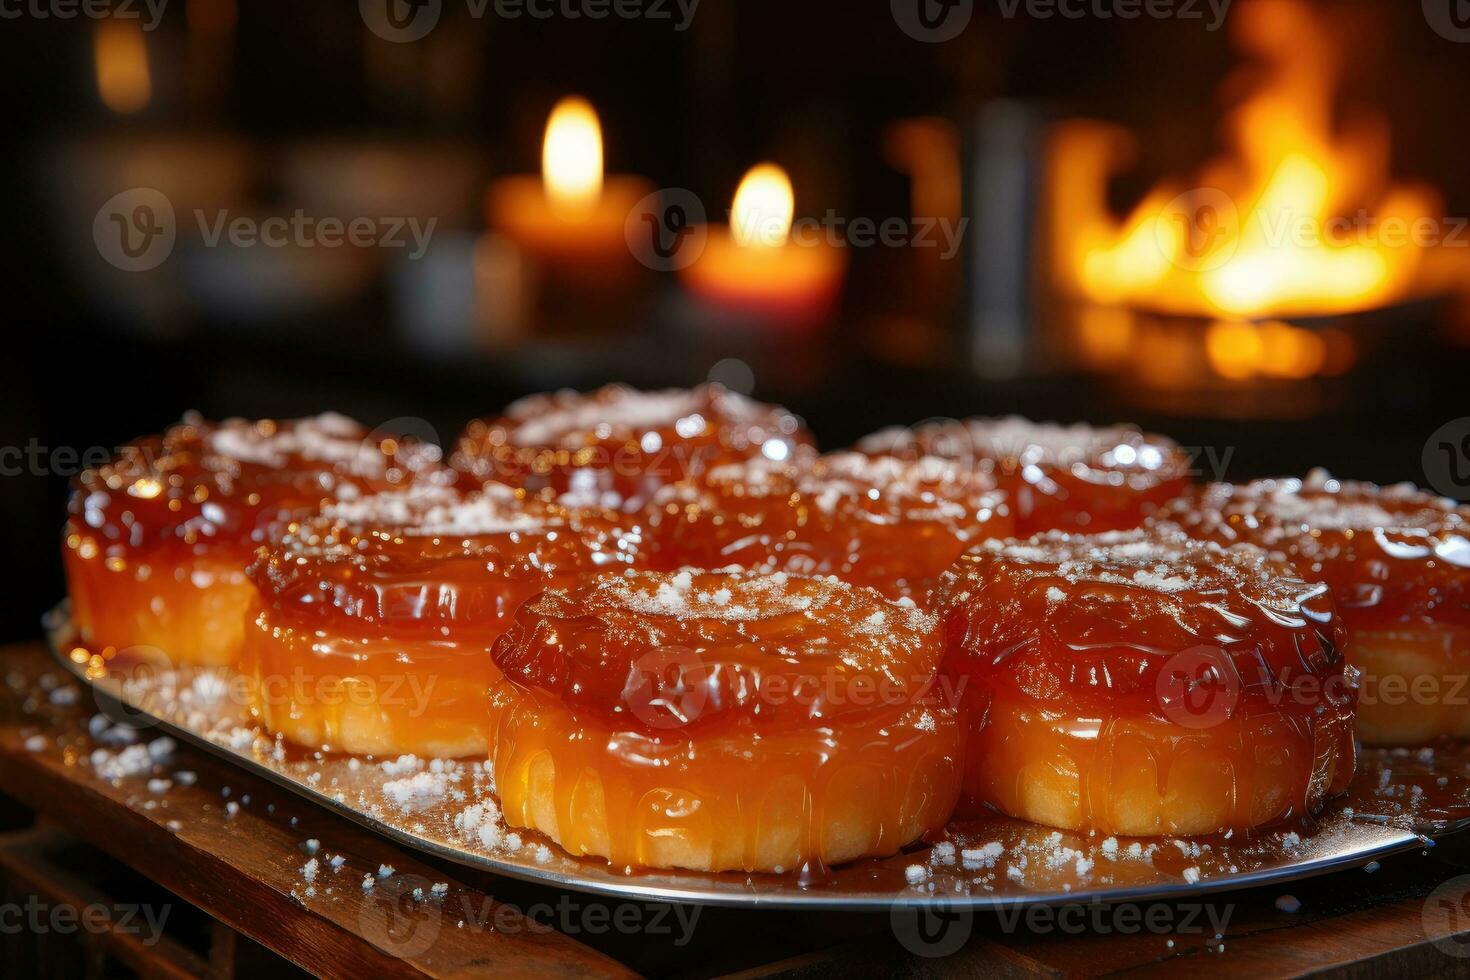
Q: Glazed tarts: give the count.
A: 8